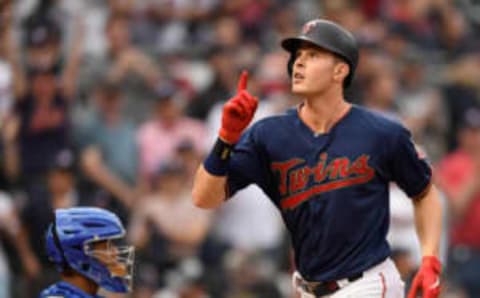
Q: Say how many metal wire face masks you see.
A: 1